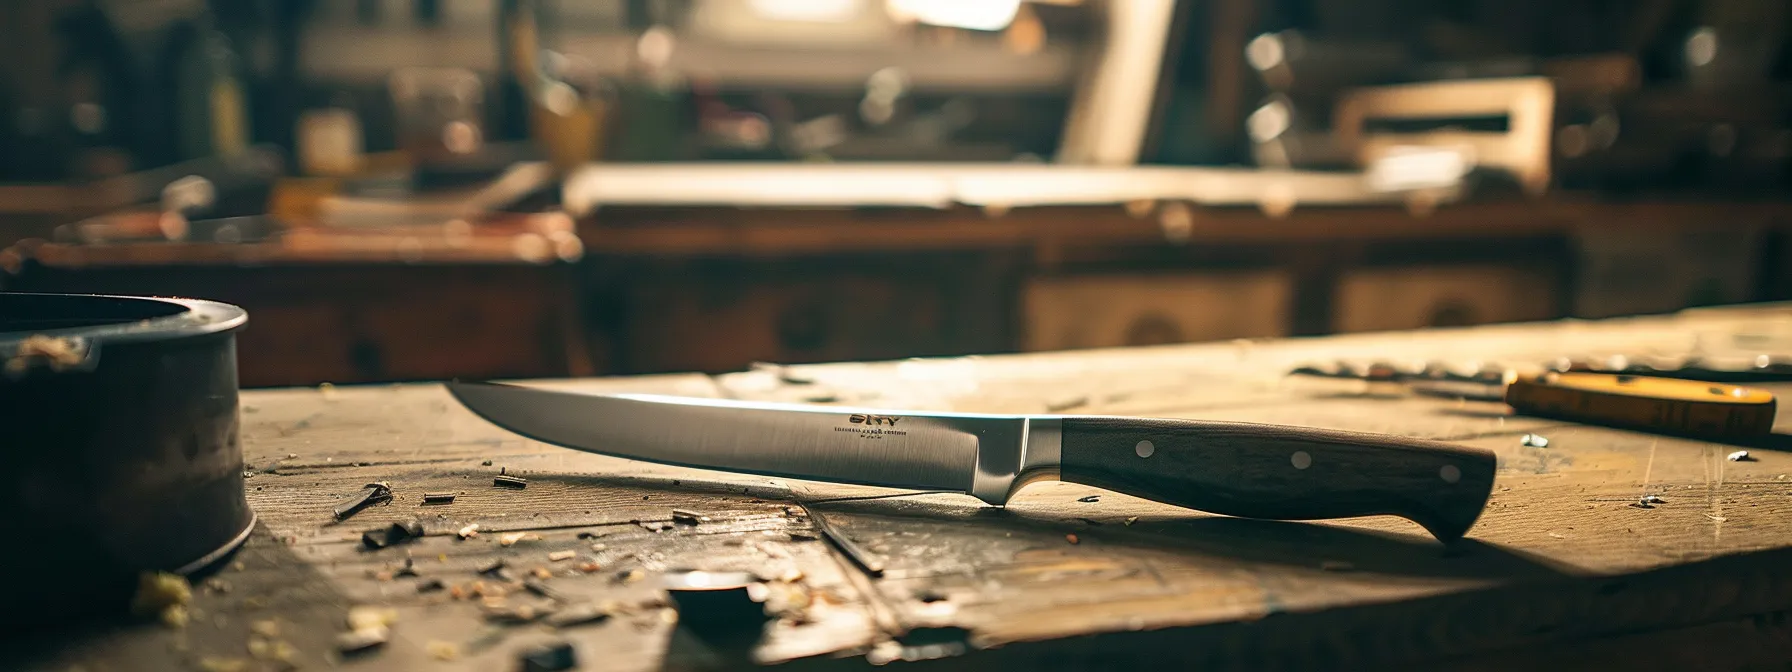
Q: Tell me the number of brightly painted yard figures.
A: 0